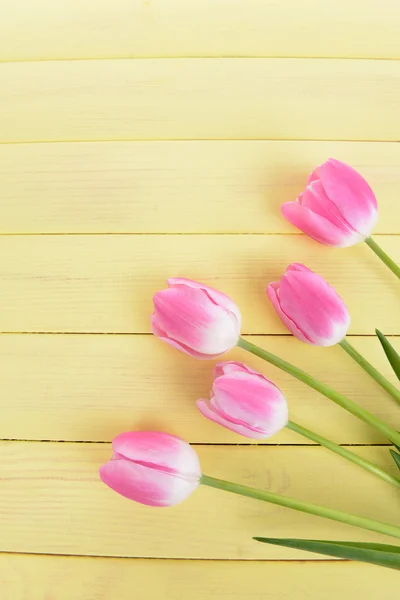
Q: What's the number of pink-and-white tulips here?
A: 5